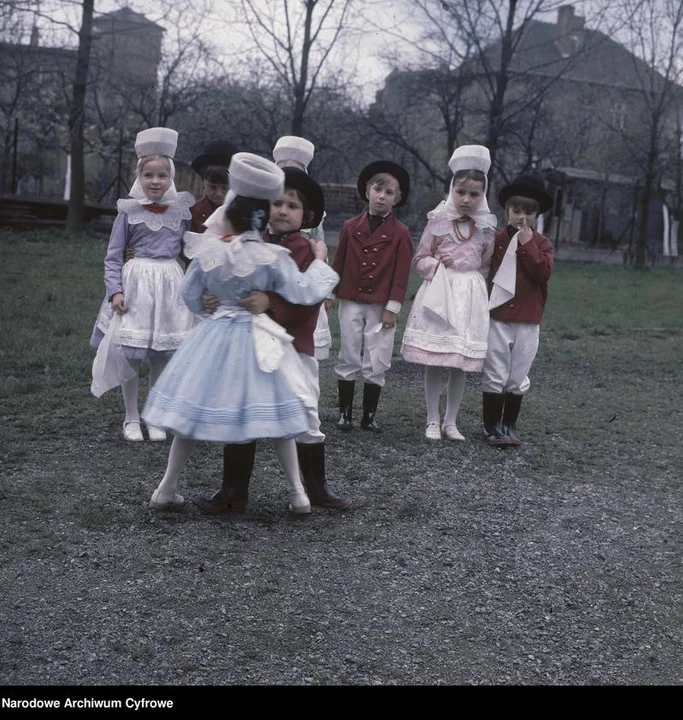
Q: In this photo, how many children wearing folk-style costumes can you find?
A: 8